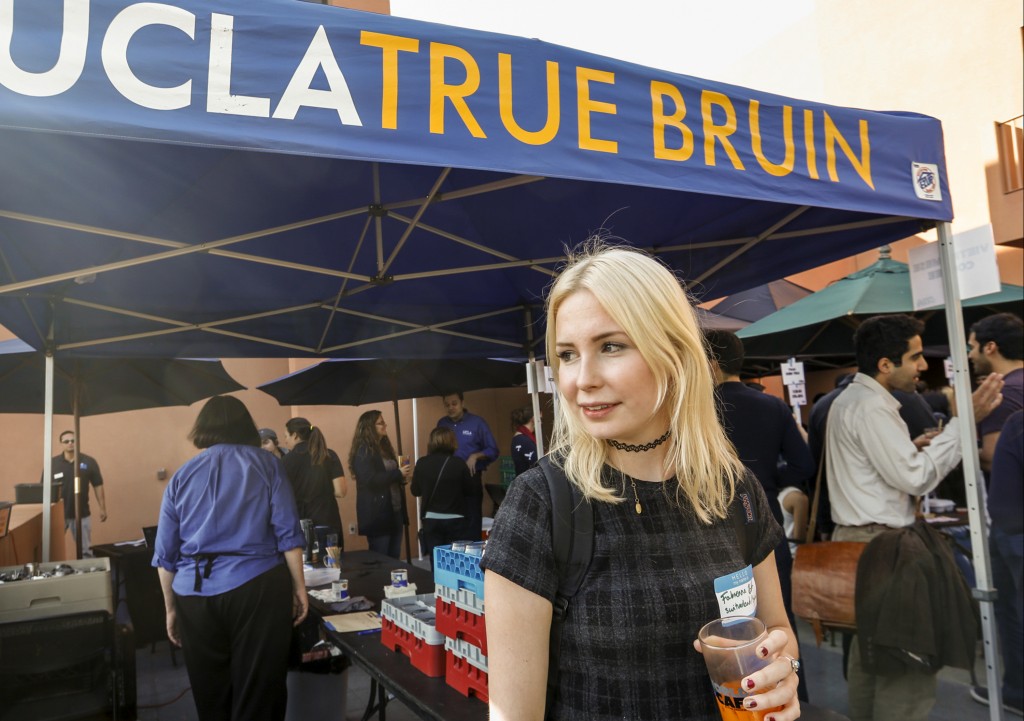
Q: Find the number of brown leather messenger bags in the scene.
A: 1